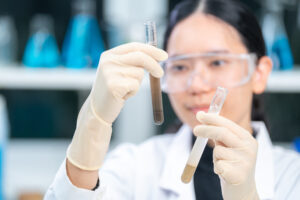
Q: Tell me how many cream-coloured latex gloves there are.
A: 2